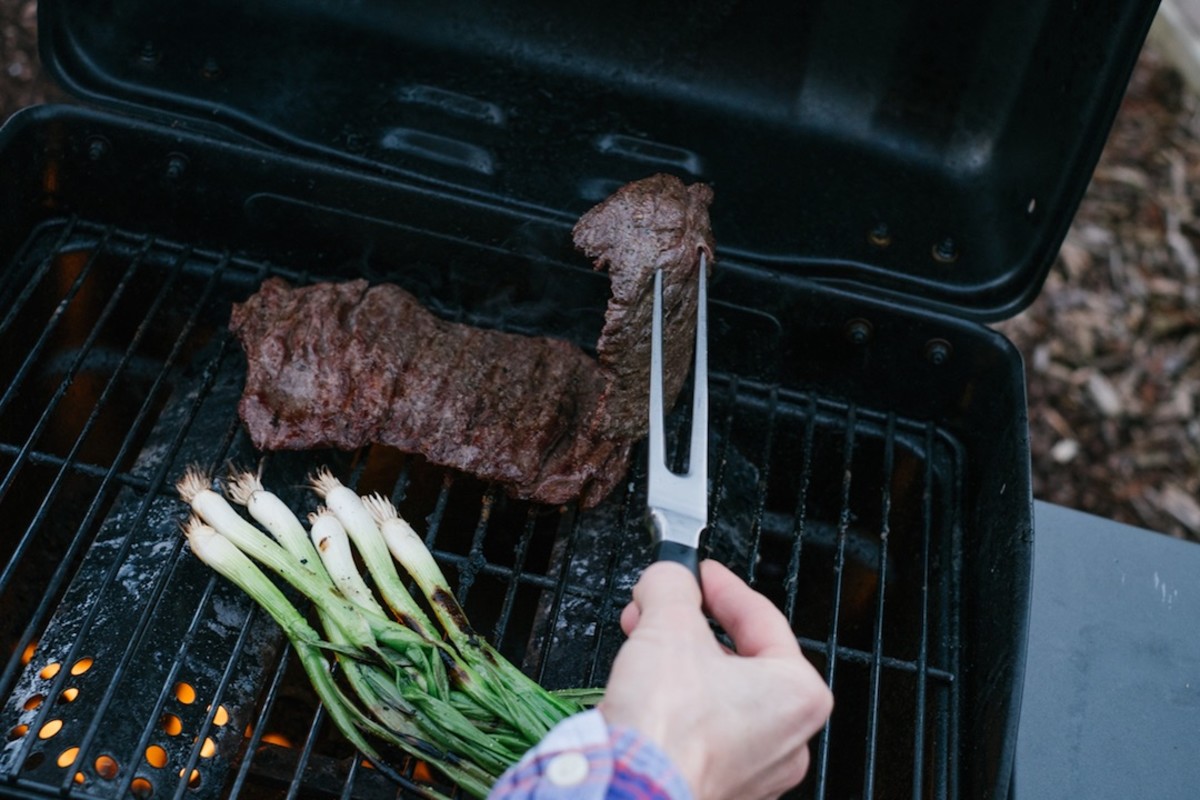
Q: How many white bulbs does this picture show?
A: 6